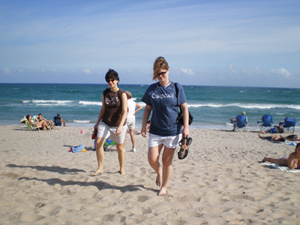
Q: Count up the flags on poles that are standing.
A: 0